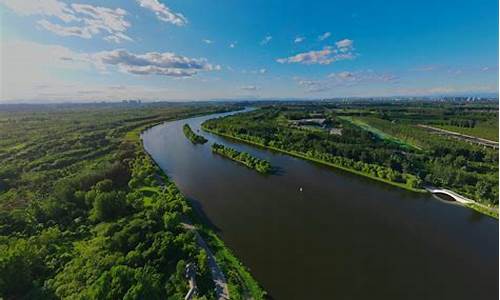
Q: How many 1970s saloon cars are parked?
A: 0